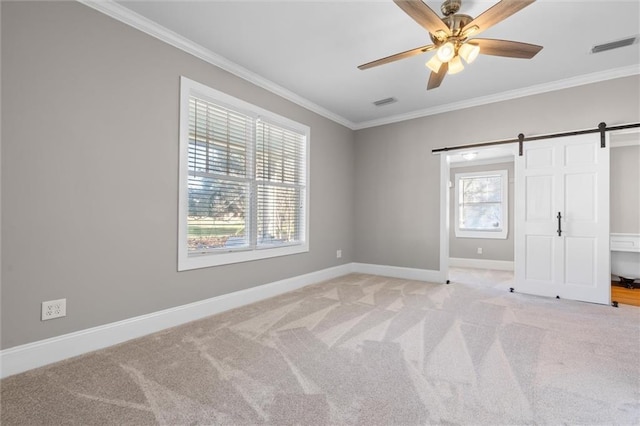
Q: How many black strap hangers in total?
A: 2